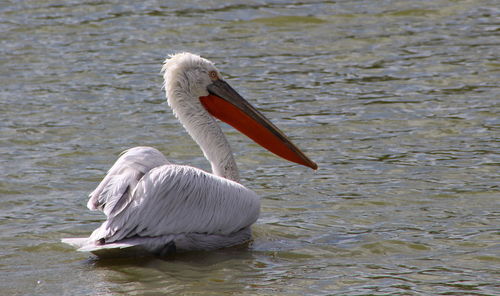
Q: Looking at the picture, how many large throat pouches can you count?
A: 1